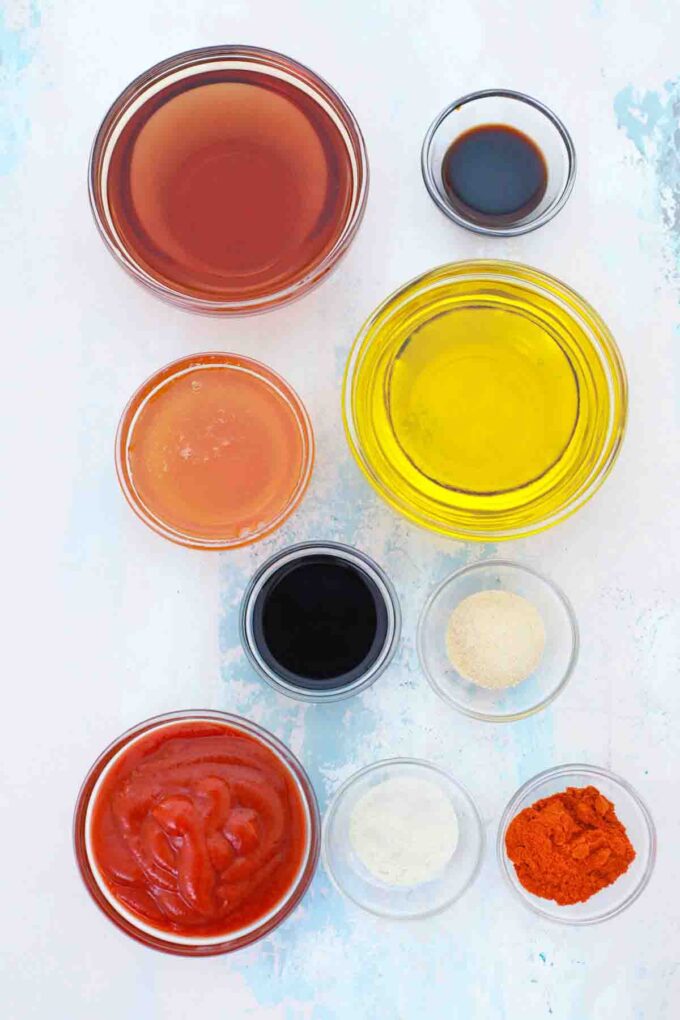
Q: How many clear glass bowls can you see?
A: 9